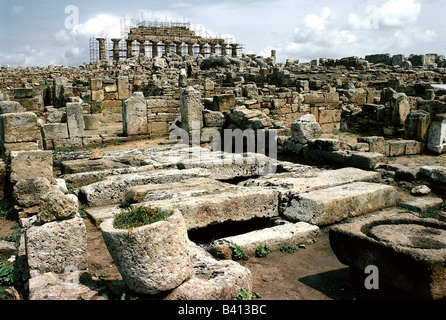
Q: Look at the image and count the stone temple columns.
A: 12